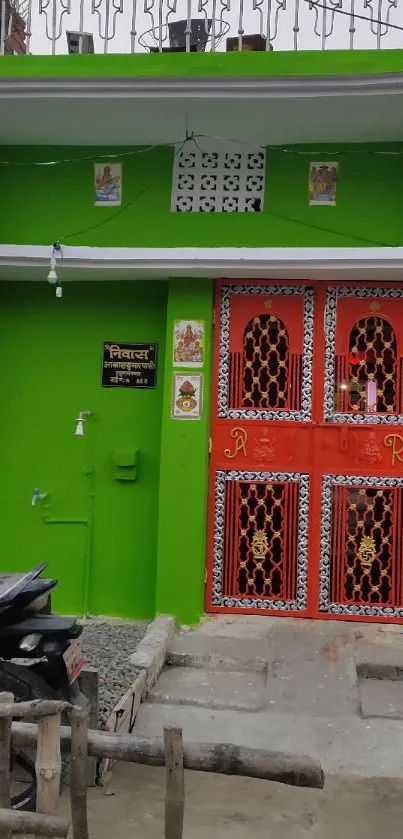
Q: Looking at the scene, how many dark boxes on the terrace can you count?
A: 3